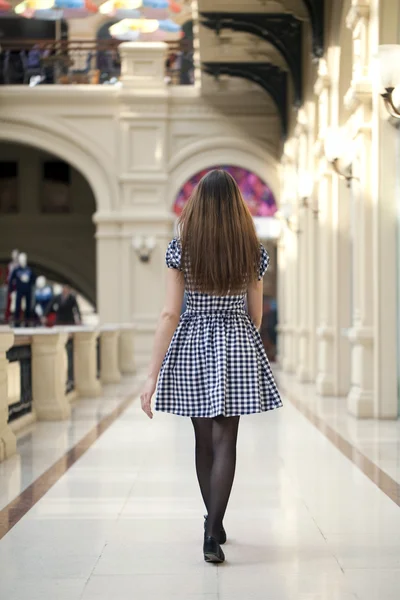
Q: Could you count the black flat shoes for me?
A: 2